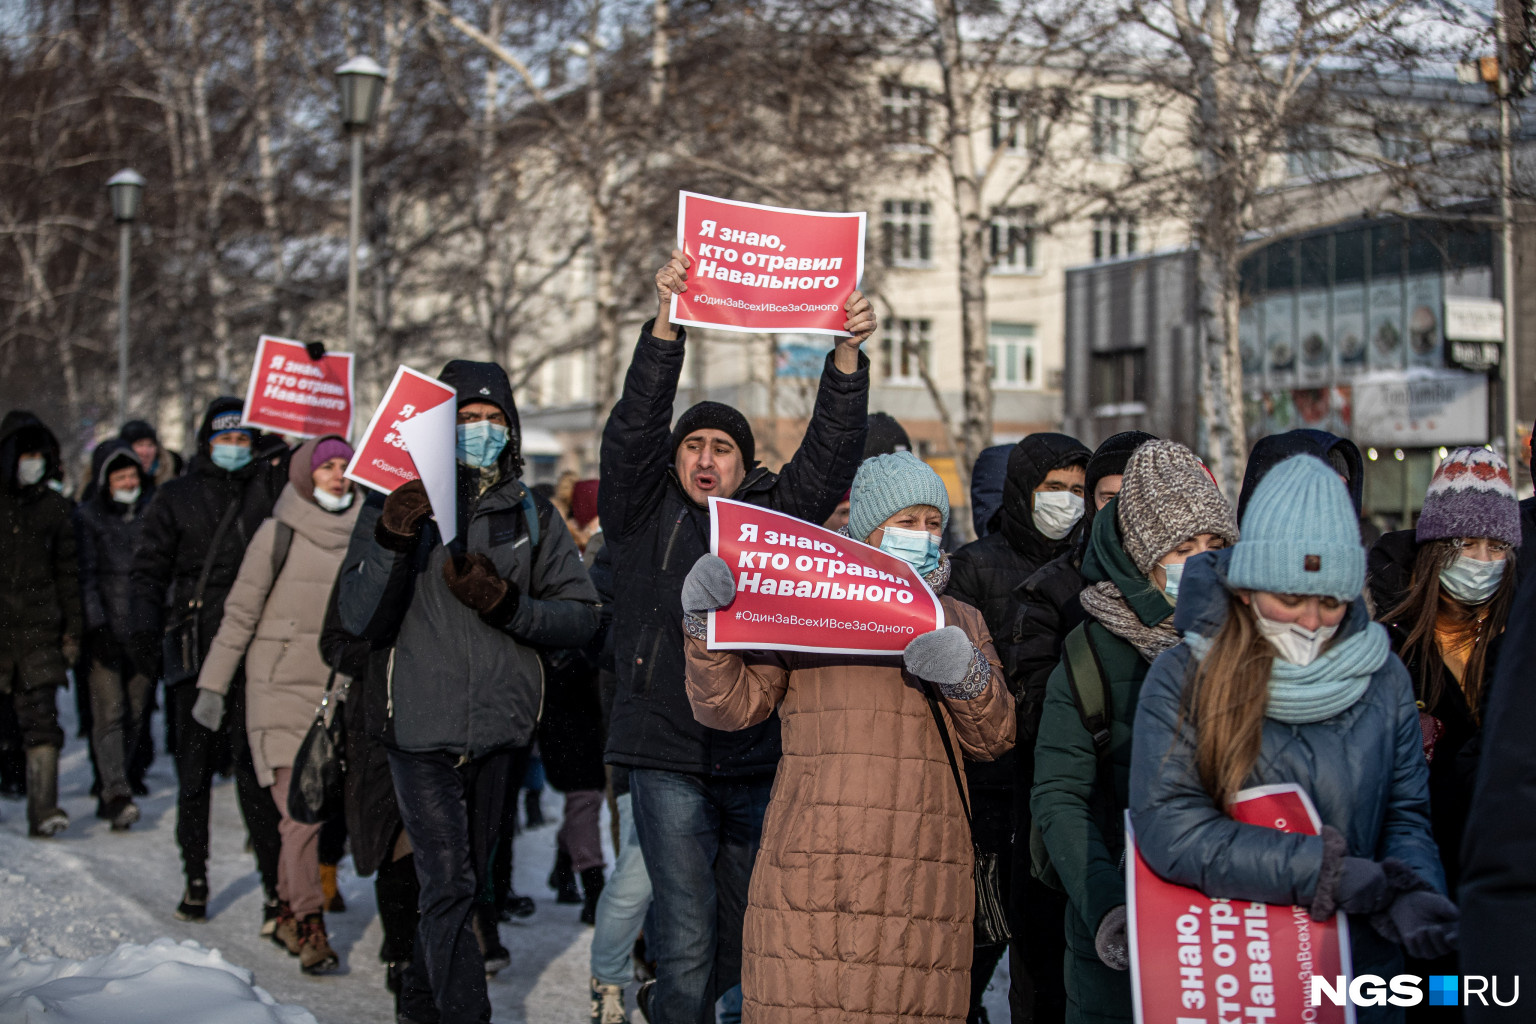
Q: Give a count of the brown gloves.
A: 2